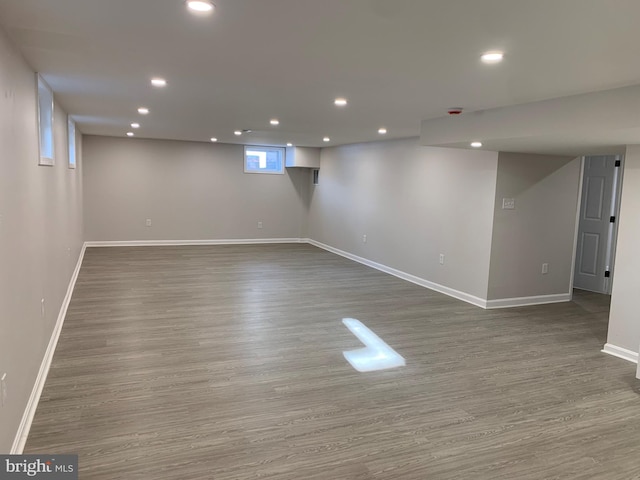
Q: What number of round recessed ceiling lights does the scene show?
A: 14